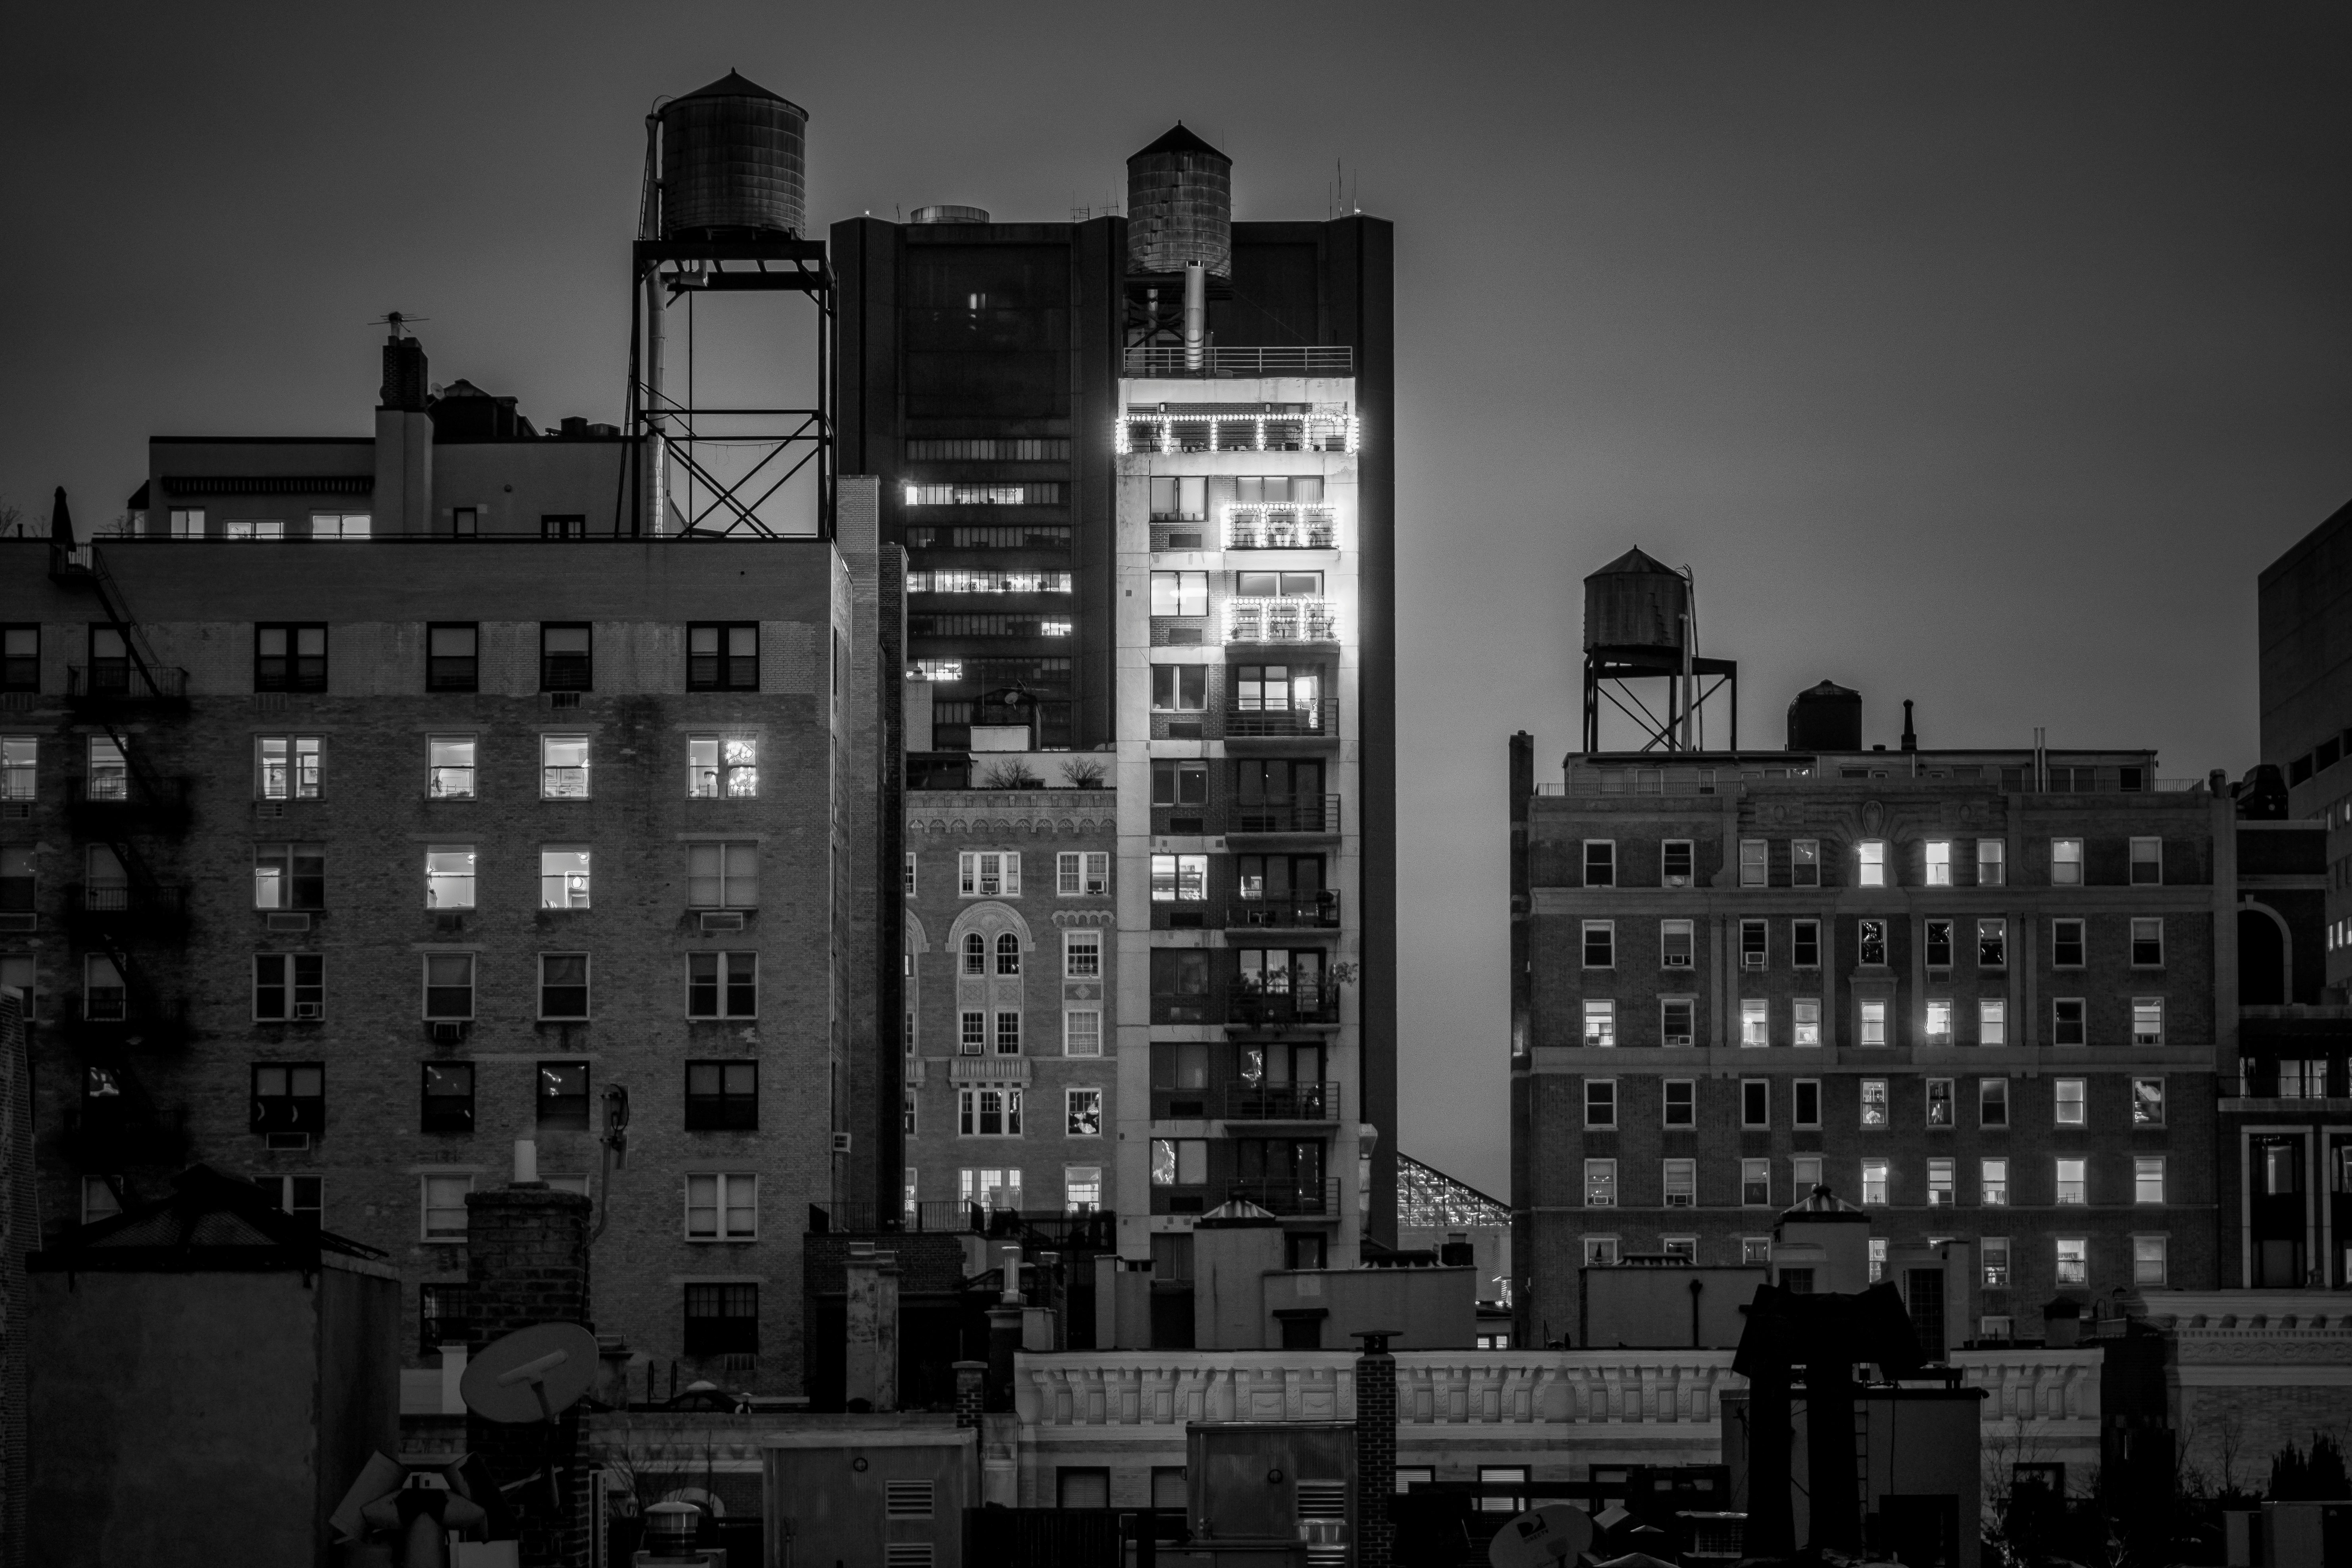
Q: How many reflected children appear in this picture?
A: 0